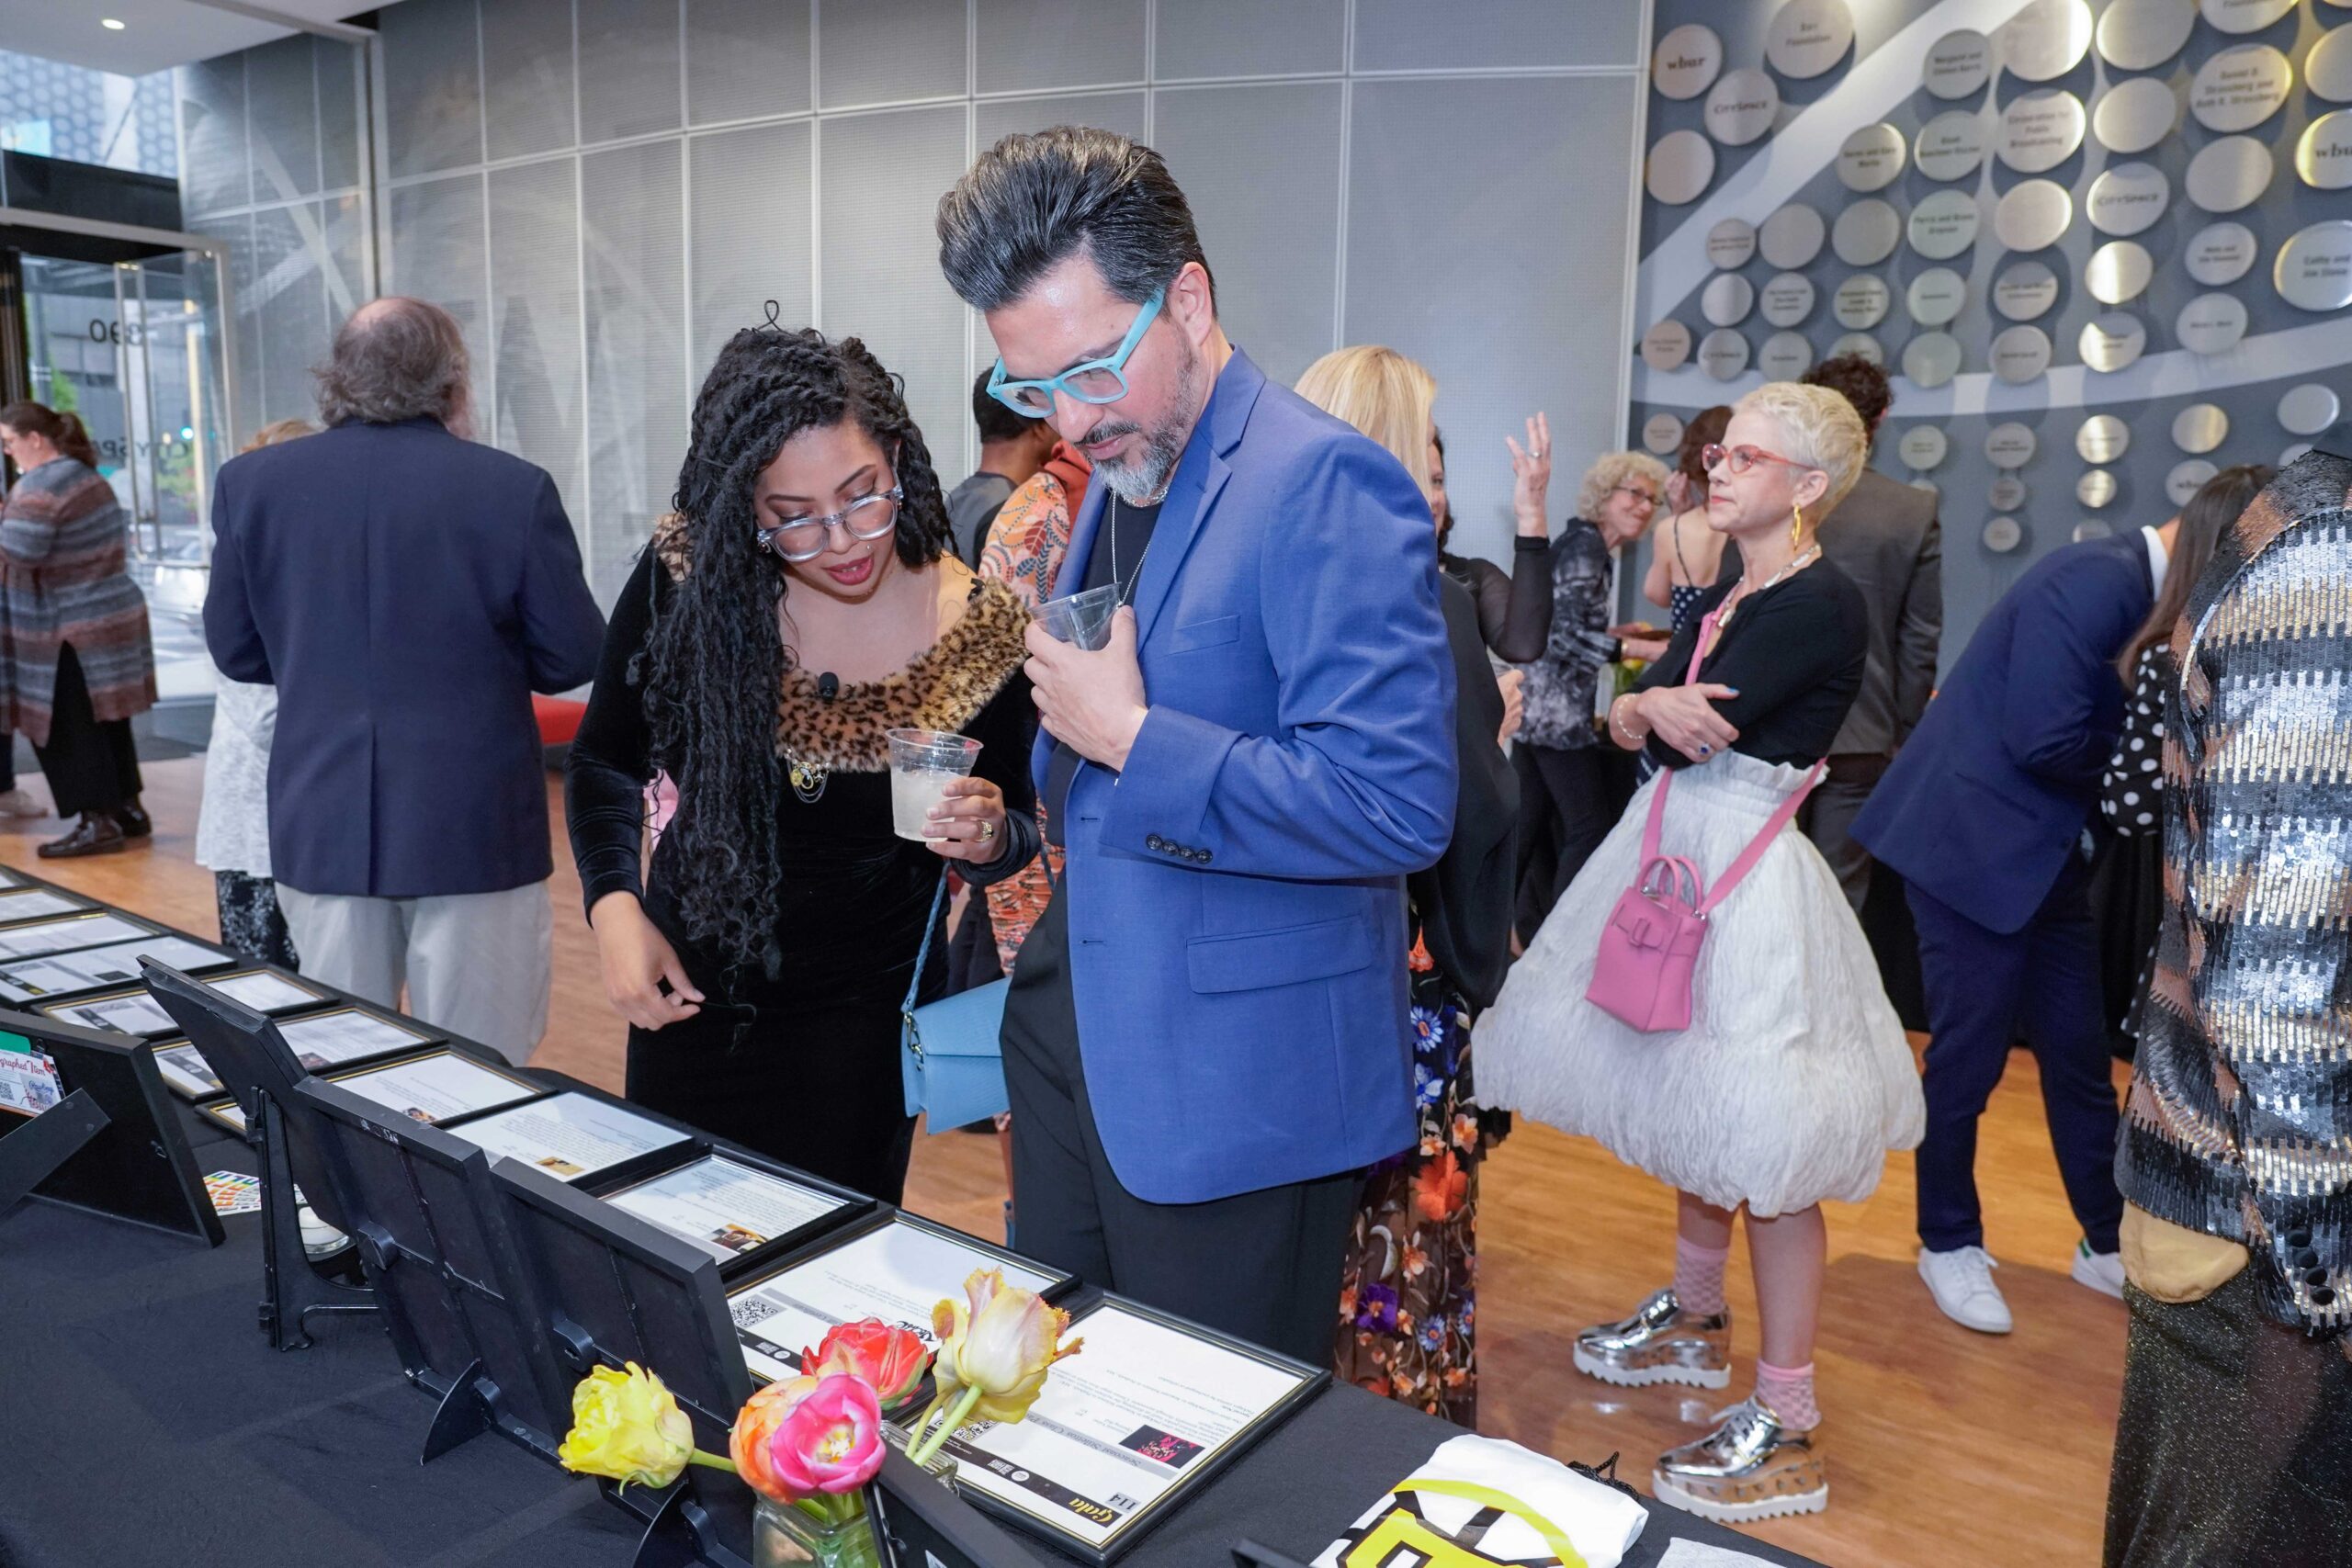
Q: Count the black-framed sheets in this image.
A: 11